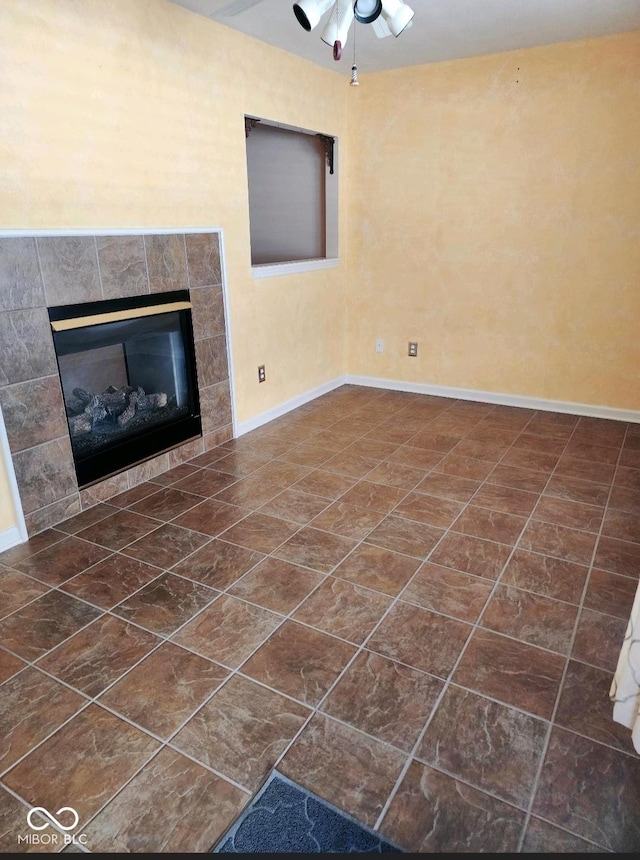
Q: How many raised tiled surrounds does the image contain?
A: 1